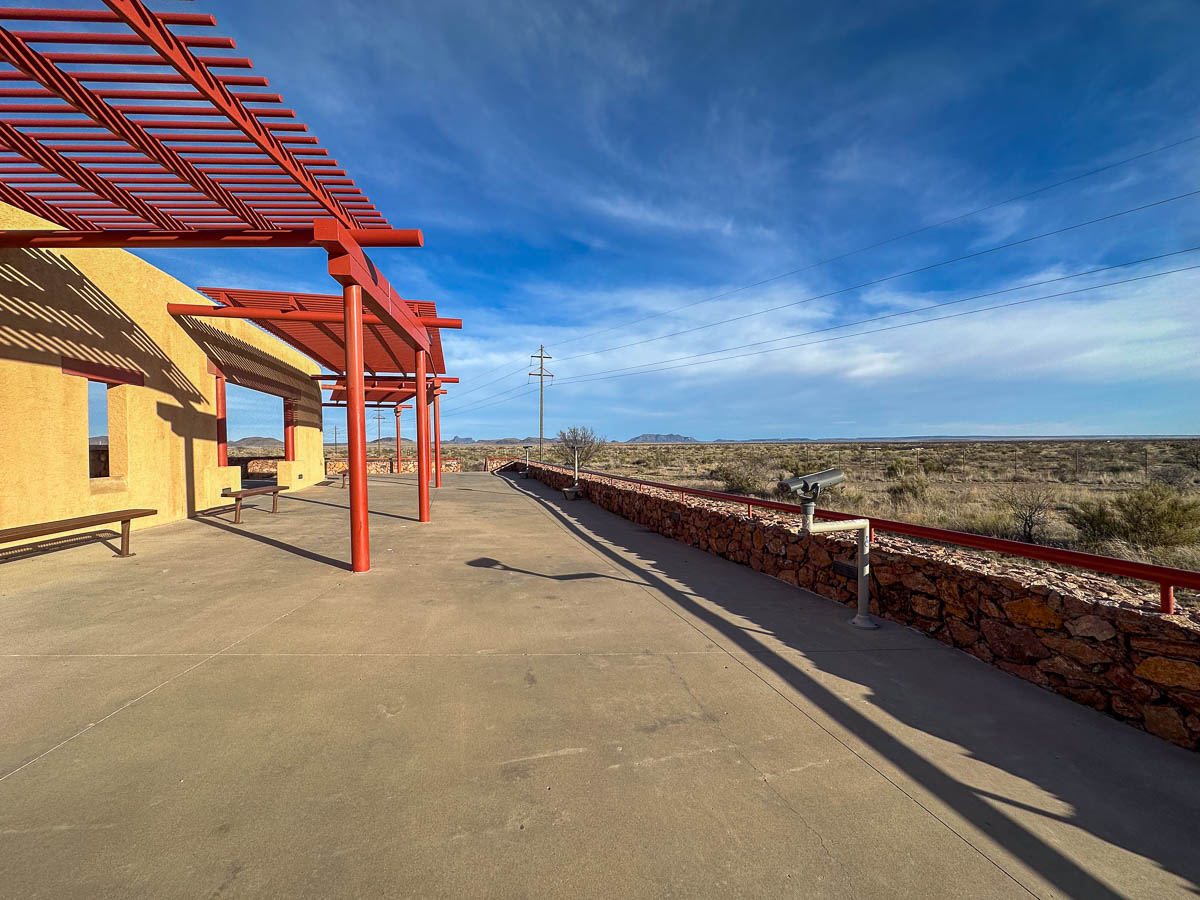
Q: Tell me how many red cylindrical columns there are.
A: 7